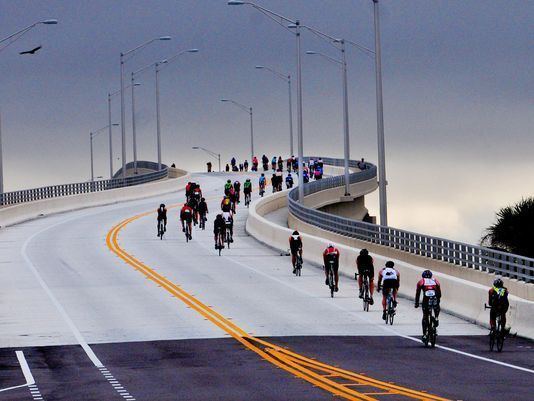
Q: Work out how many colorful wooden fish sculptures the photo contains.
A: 0